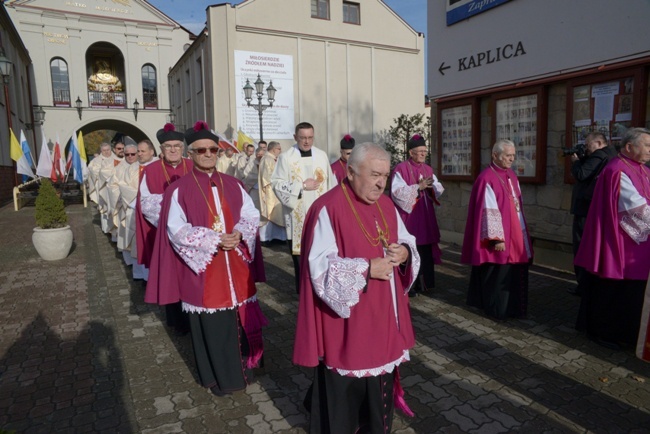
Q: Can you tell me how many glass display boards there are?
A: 3